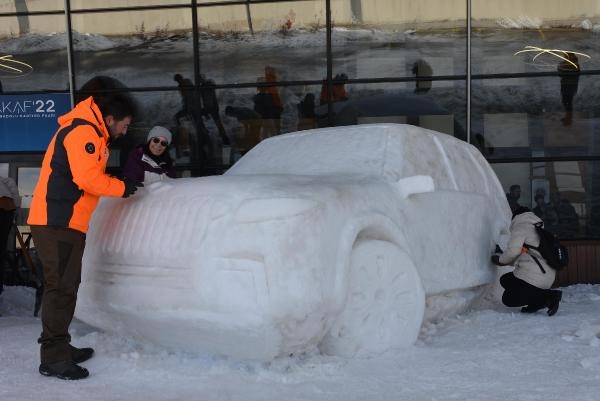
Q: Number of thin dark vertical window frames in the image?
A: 4